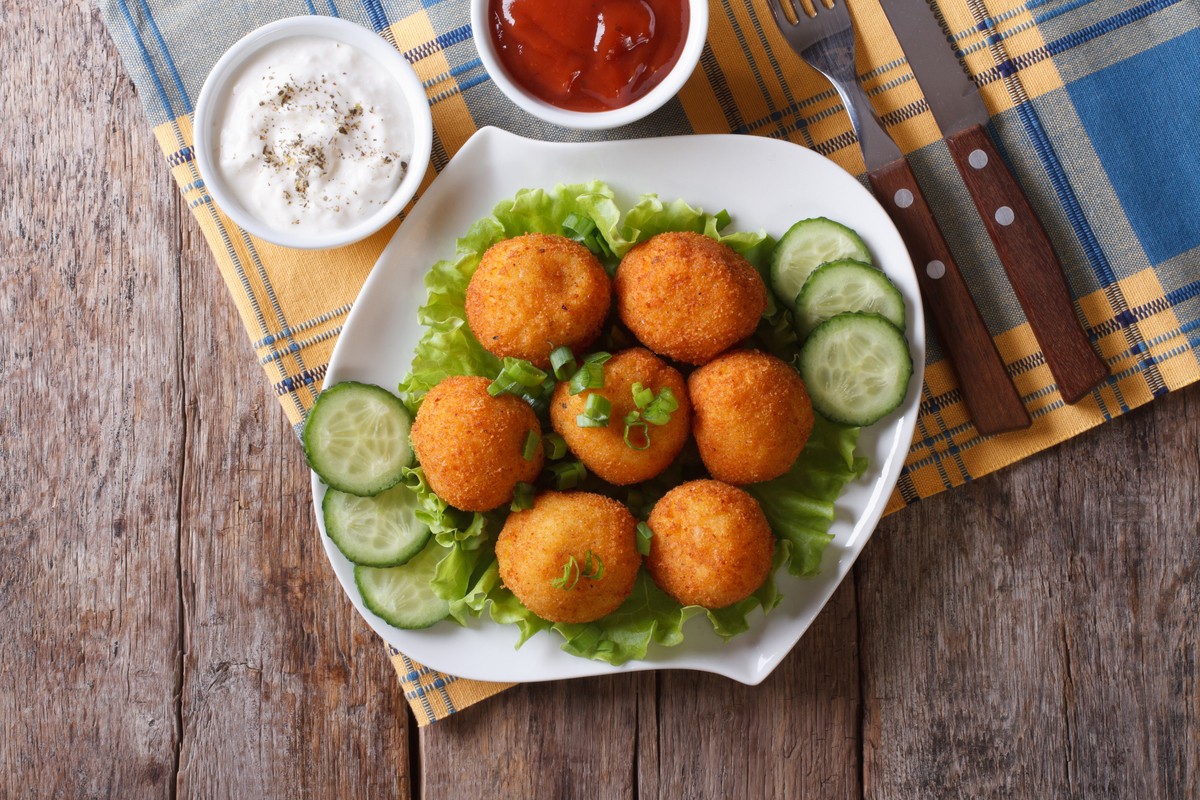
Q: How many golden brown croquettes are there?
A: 7